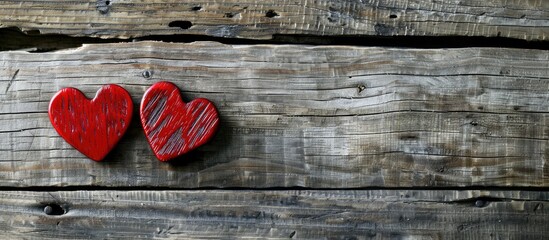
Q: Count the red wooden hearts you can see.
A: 2